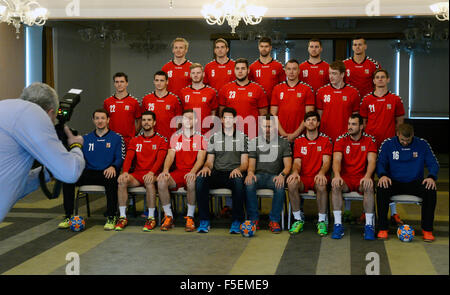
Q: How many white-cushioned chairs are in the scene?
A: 8